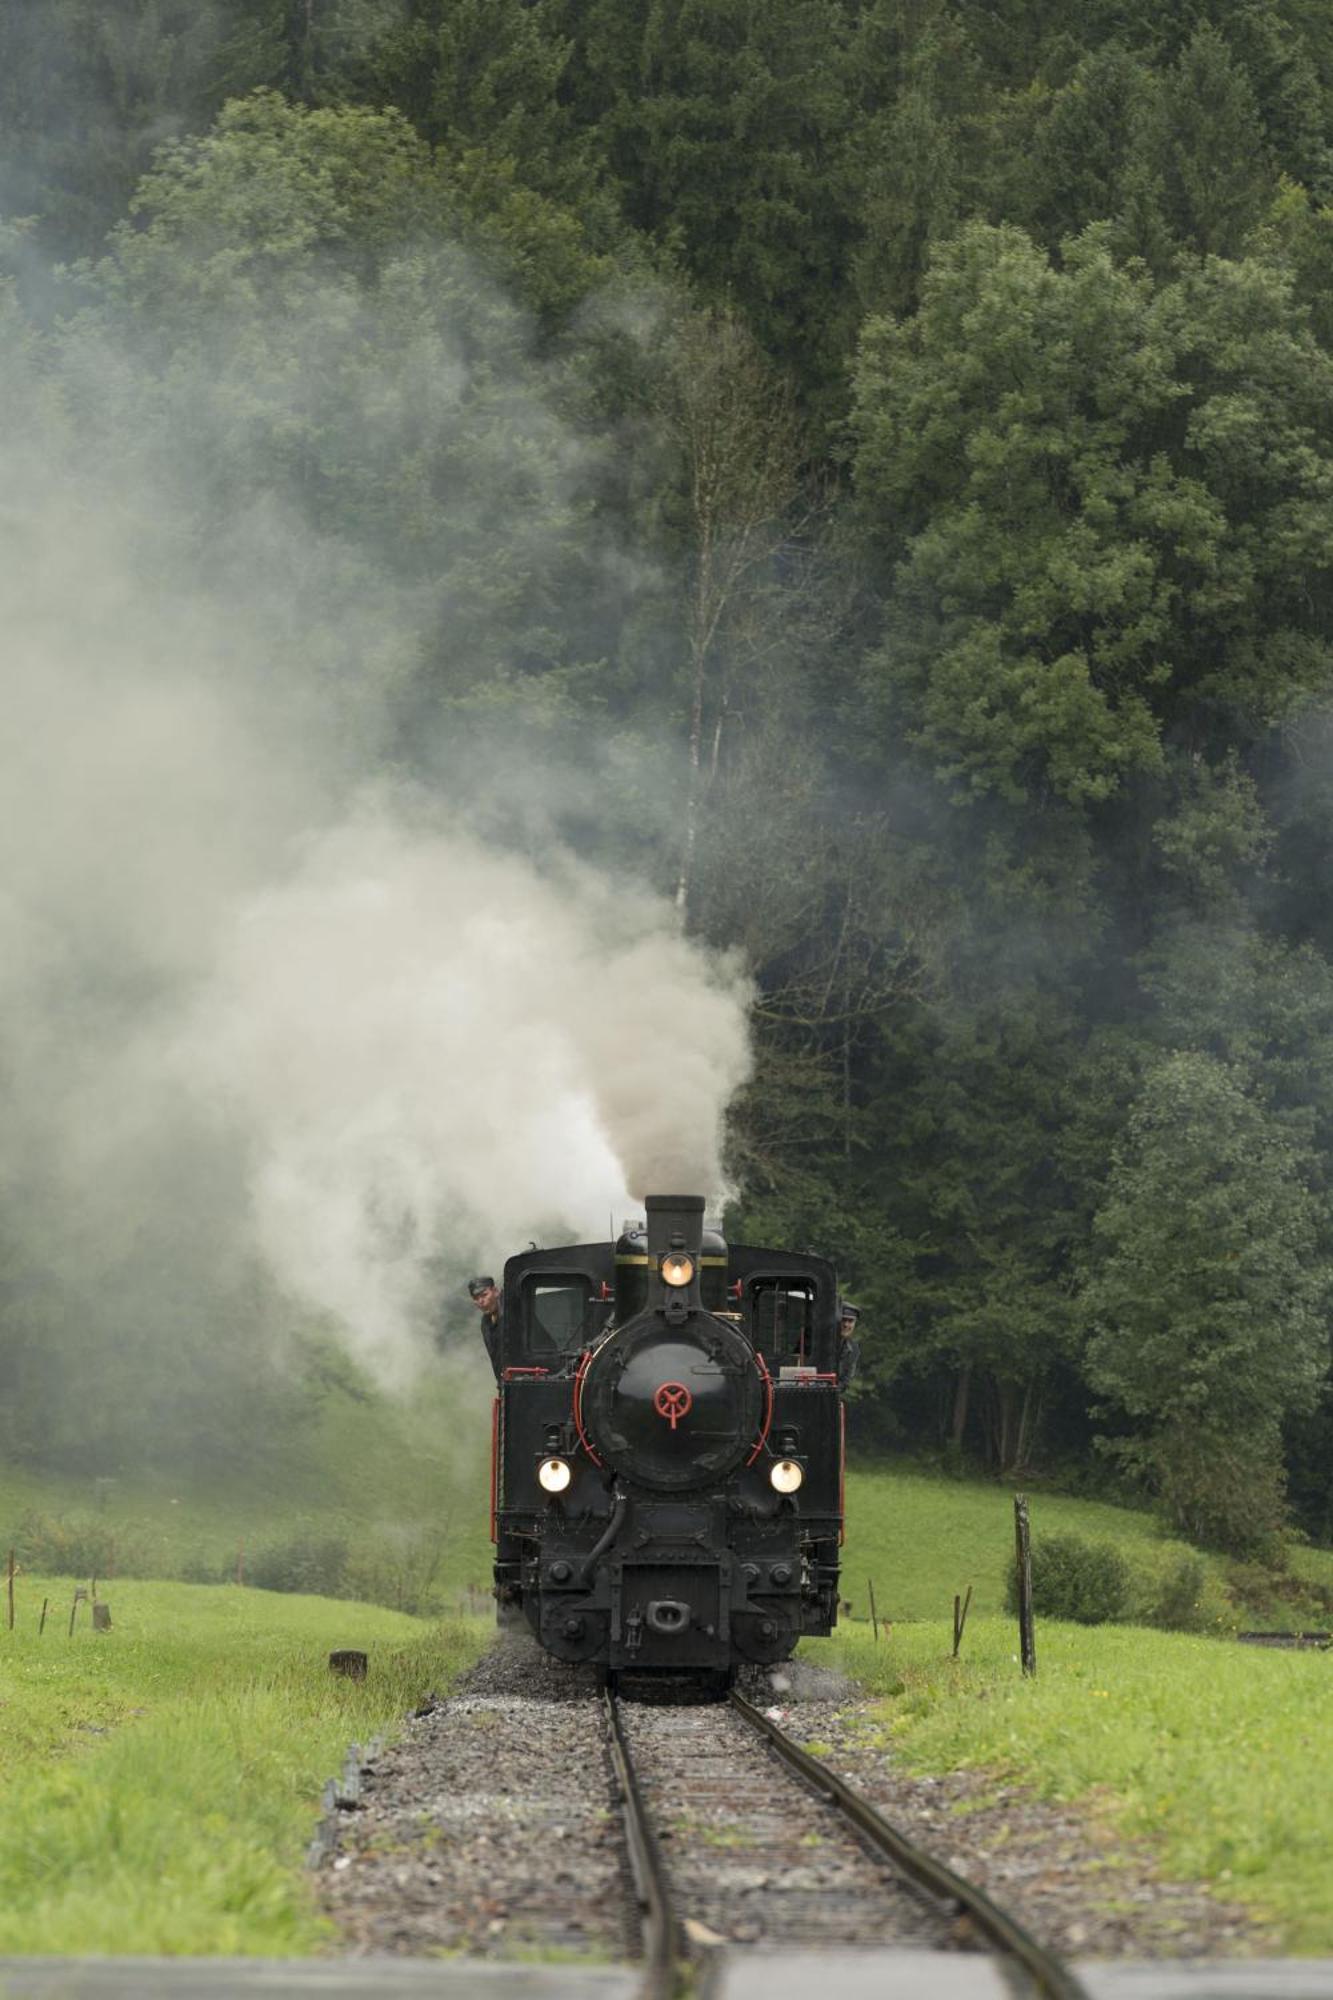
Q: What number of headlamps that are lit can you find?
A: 3